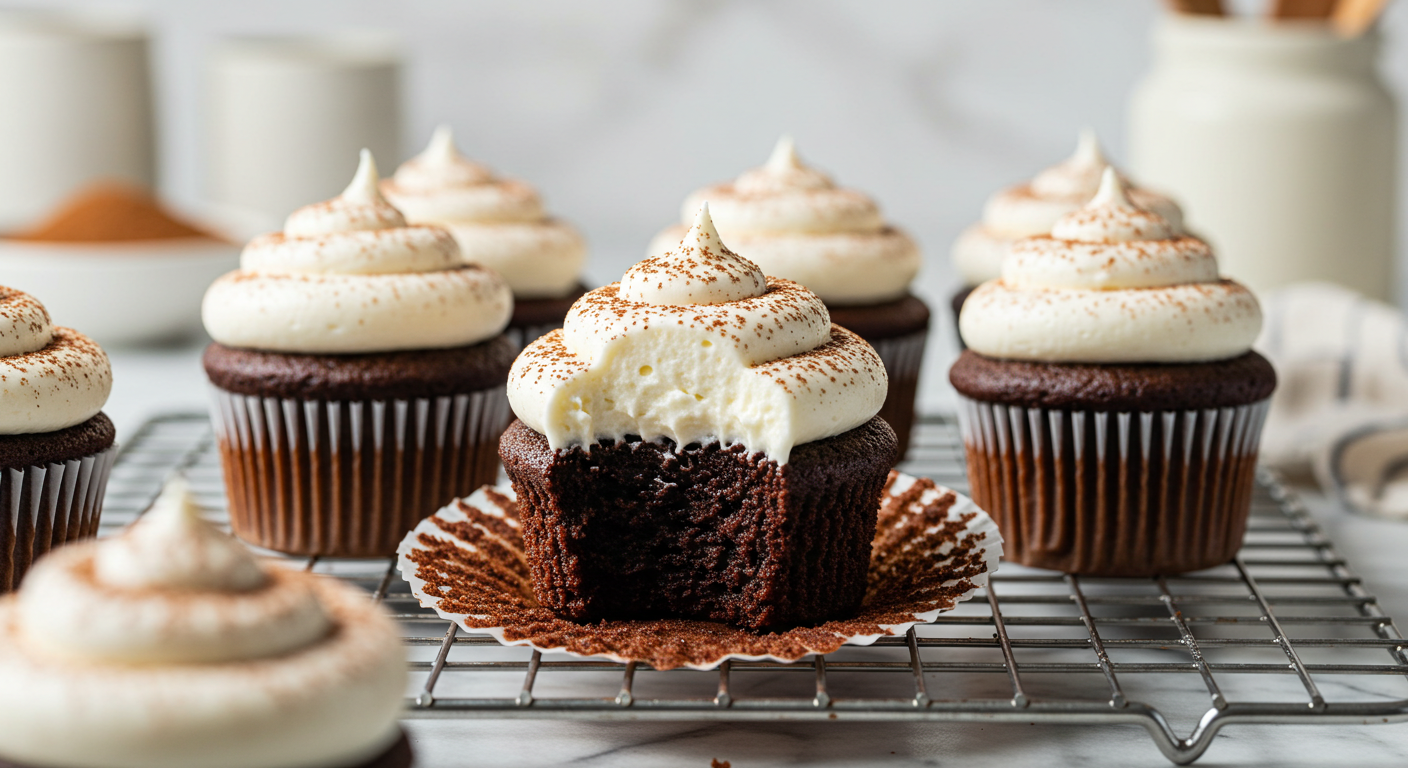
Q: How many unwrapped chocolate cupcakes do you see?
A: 1